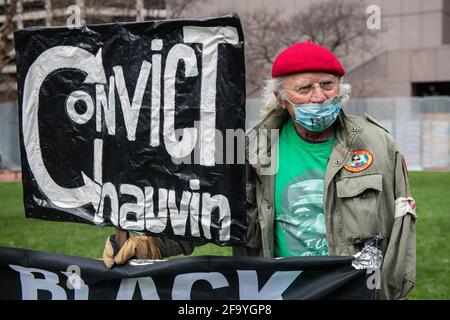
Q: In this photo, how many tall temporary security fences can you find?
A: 1